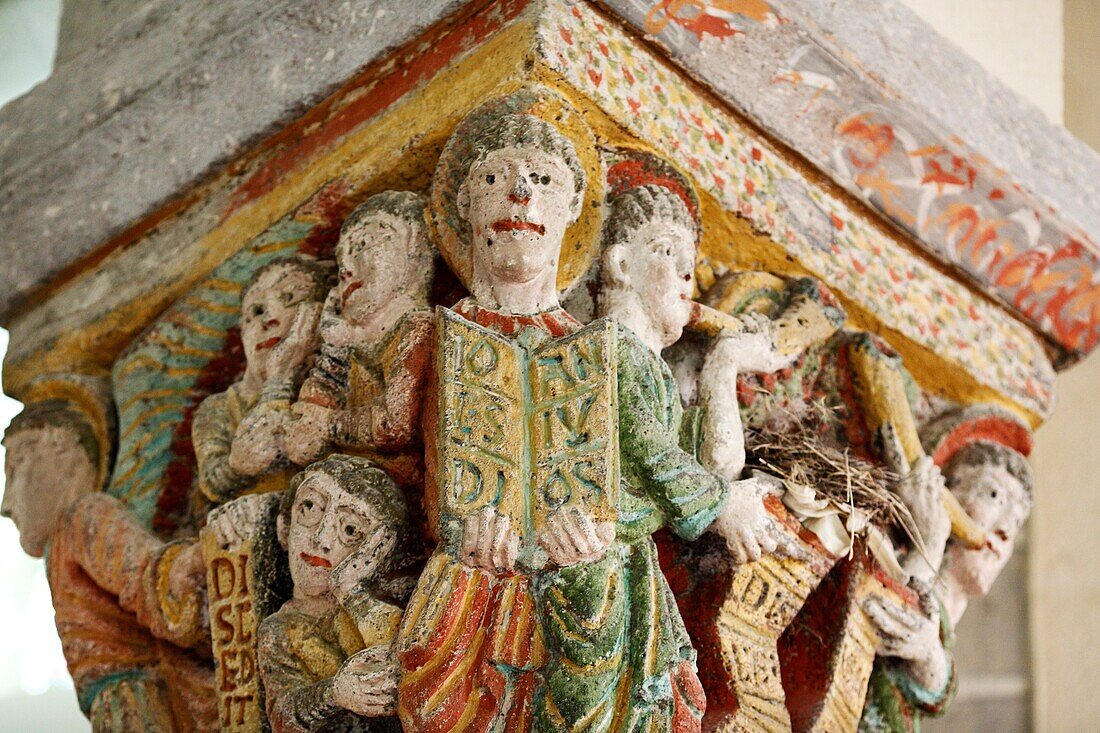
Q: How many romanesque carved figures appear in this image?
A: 7